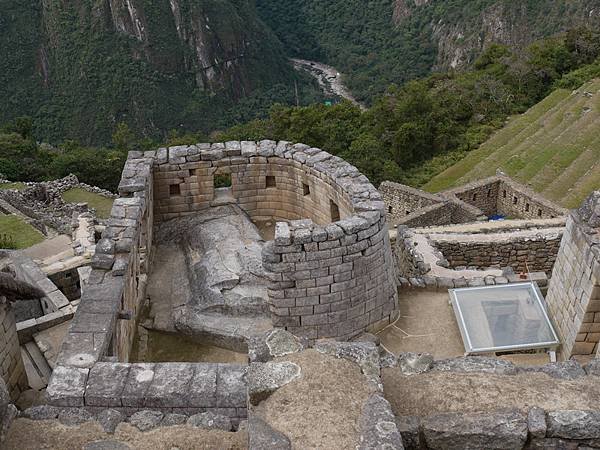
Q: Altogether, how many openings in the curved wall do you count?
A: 5